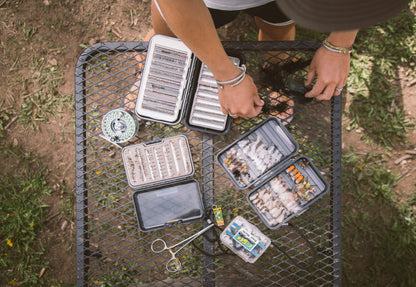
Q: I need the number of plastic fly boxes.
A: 4